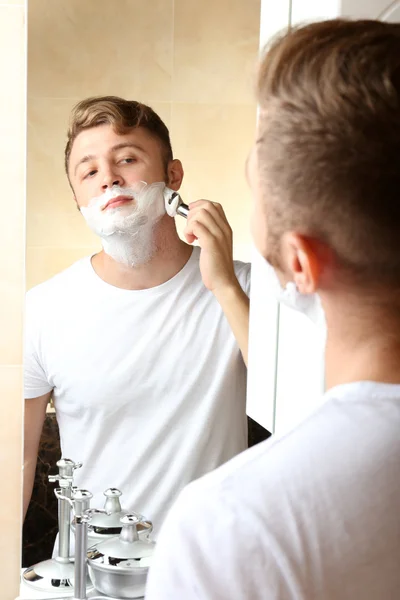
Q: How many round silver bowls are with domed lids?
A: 2